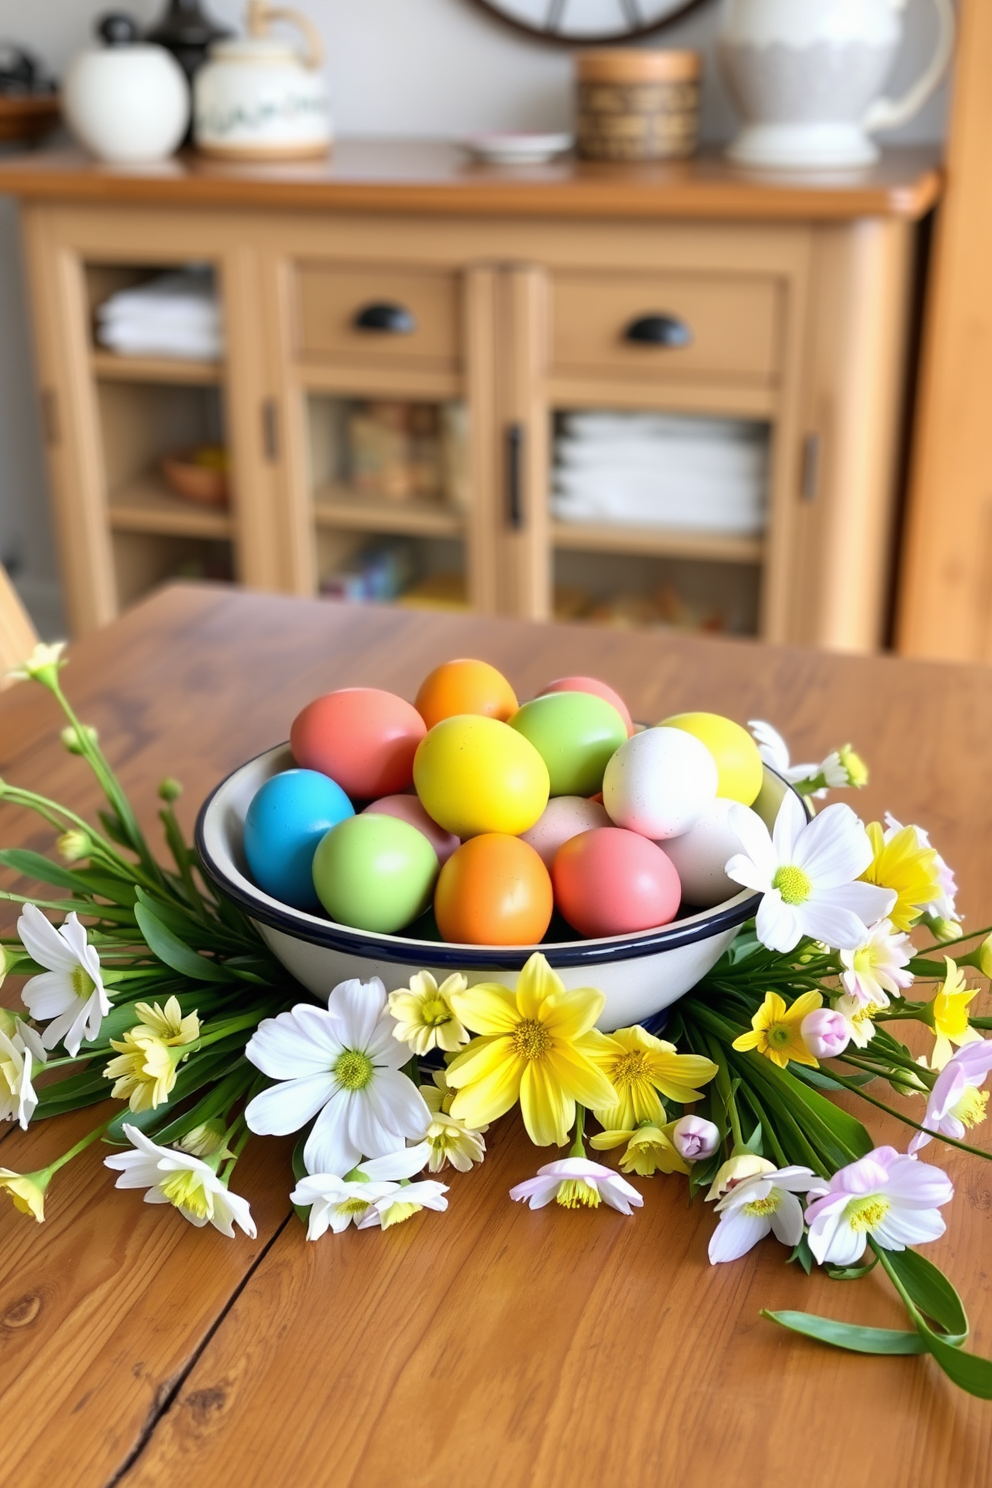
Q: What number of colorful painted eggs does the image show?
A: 14